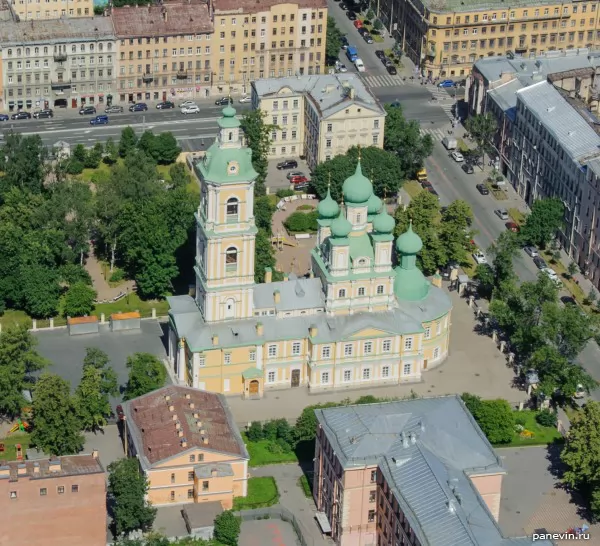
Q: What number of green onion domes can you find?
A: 7